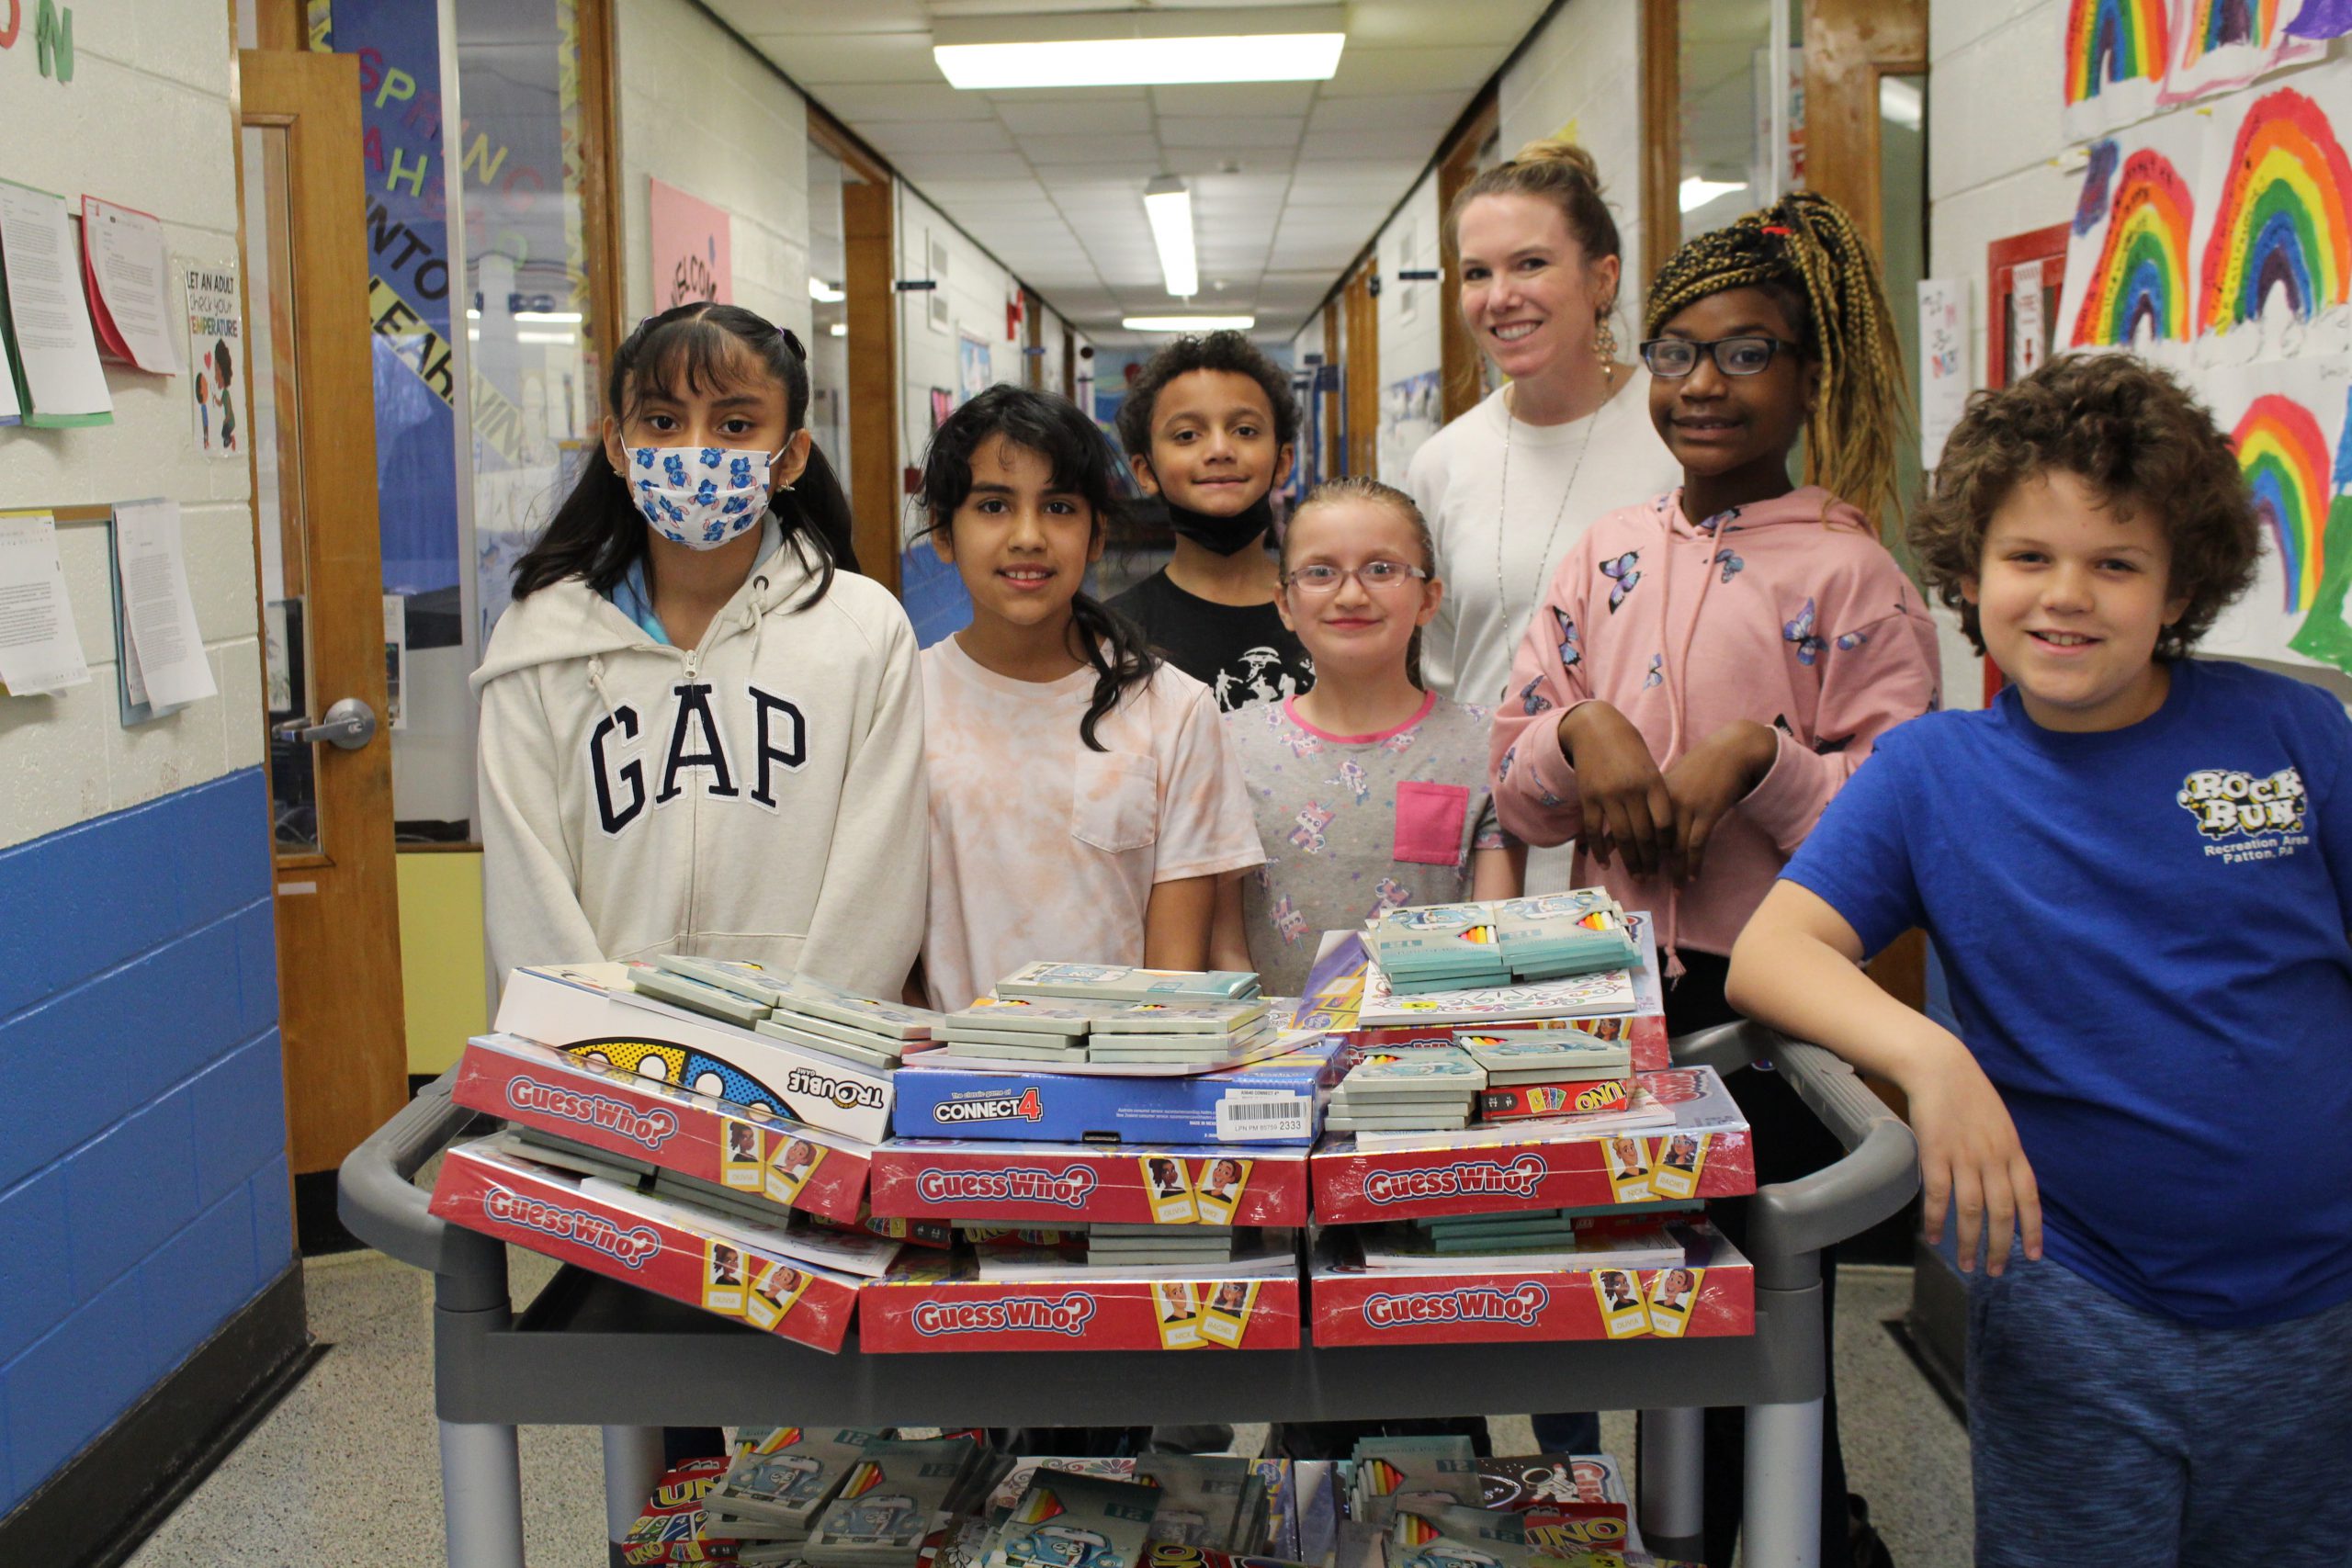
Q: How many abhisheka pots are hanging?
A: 0